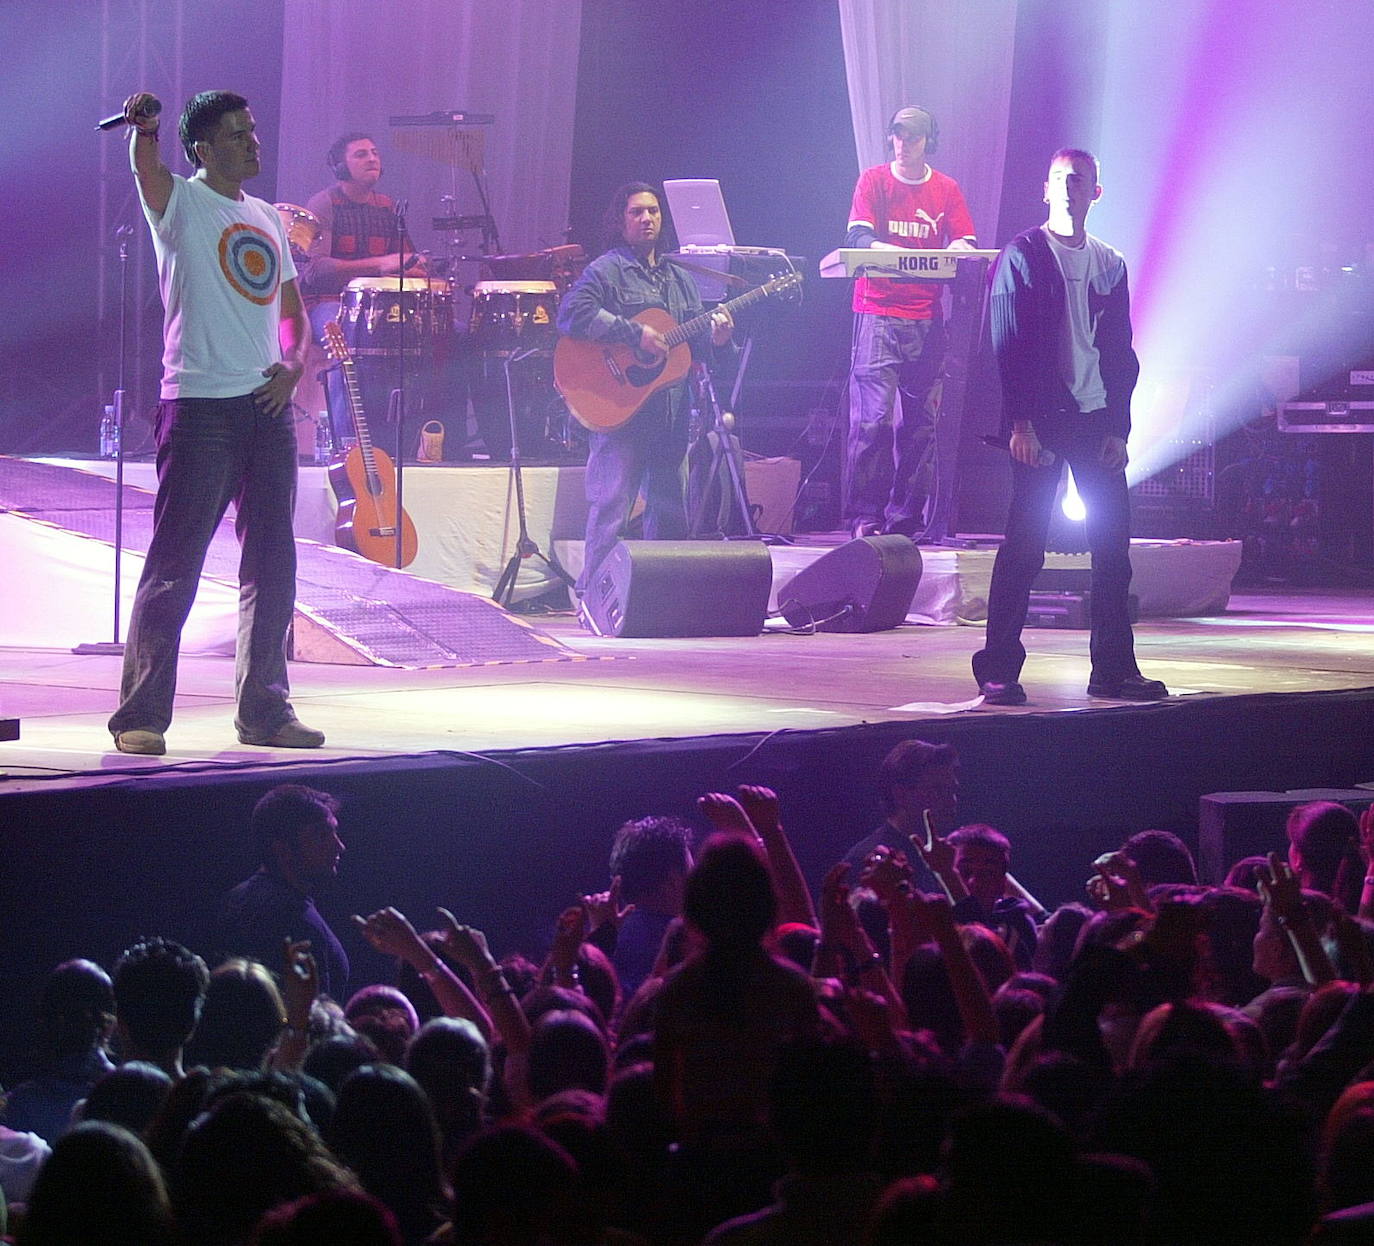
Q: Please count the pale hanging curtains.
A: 2